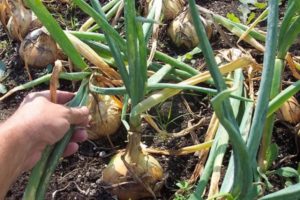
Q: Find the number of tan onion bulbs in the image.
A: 7